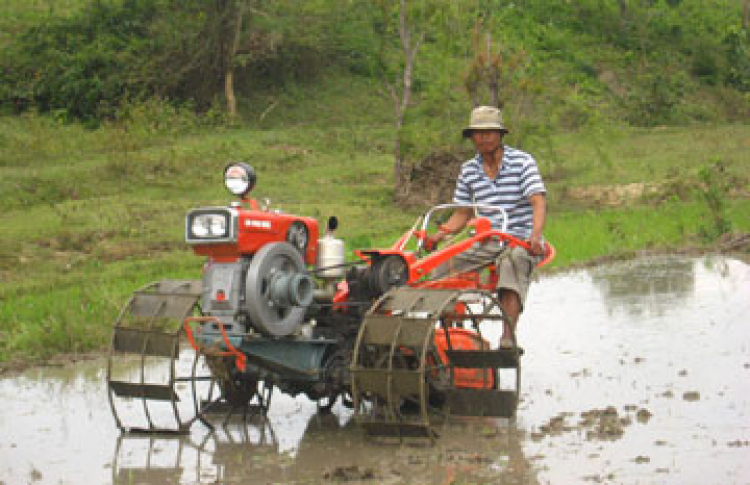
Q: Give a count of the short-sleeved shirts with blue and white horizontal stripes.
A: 1